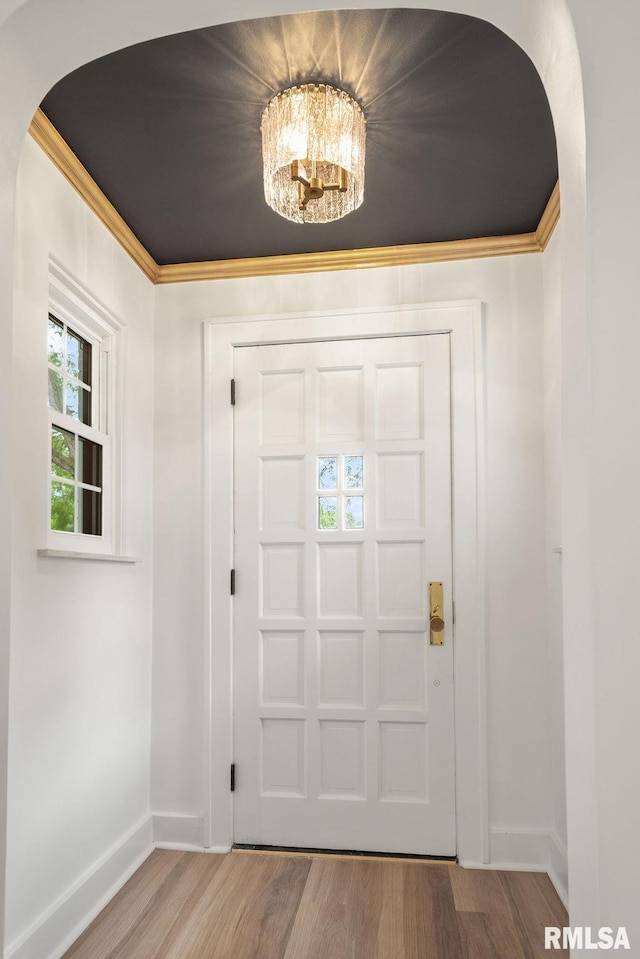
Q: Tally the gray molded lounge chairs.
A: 0